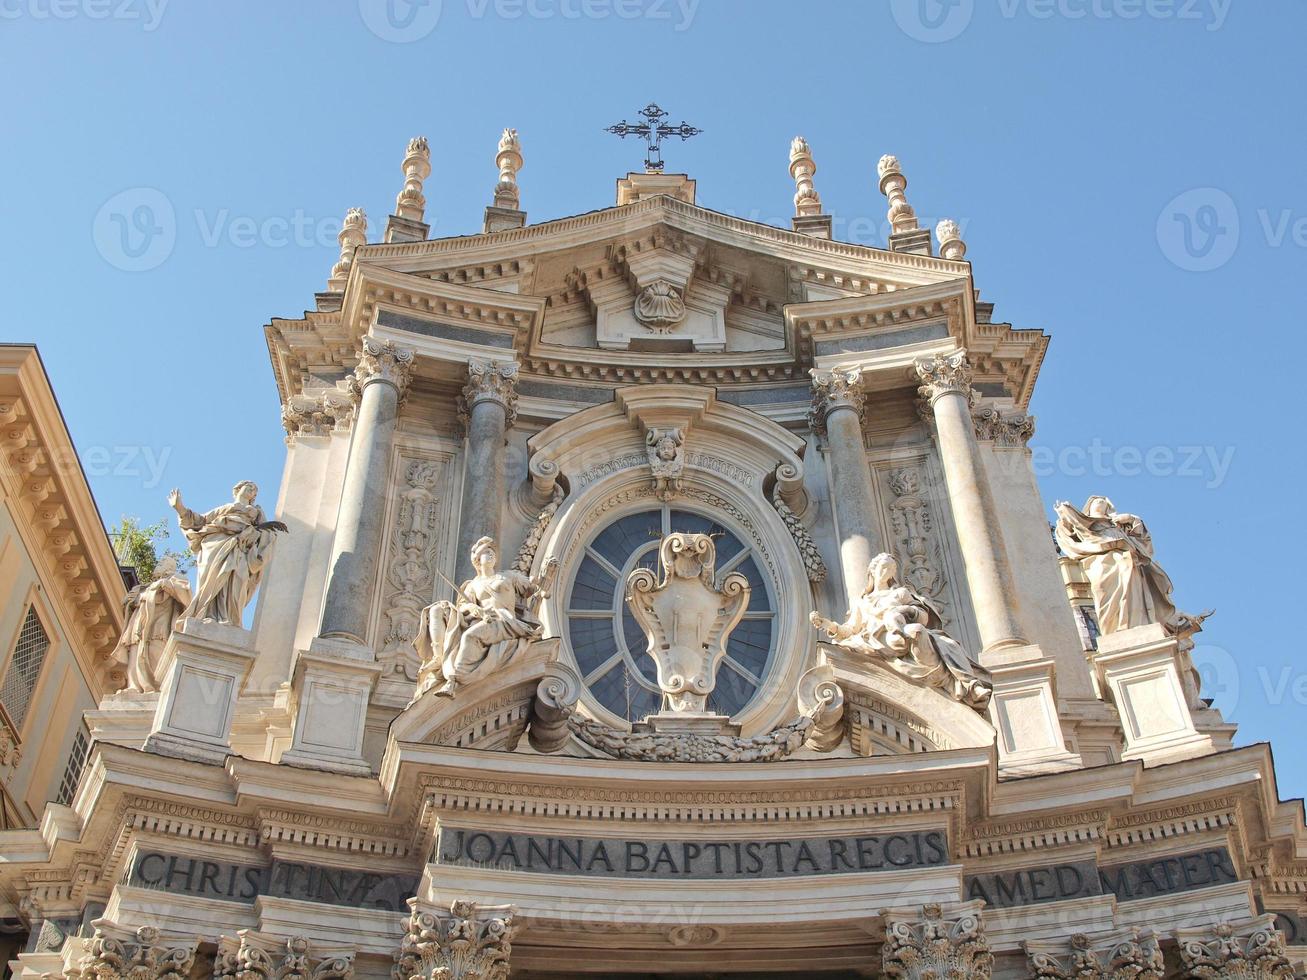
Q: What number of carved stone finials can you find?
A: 6